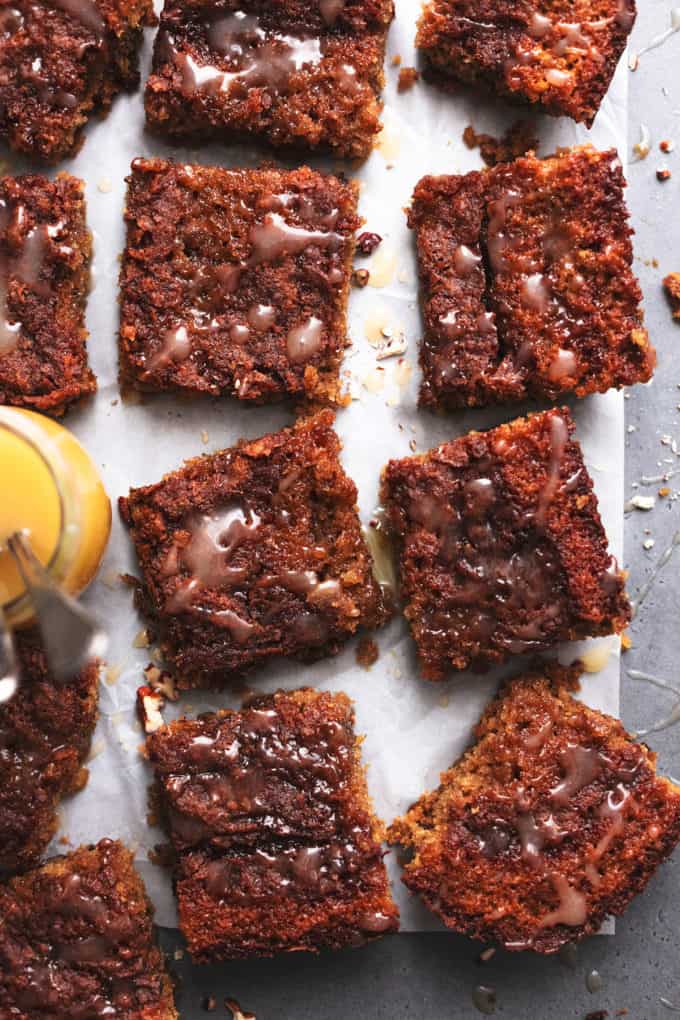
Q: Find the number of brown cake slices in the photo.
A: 12